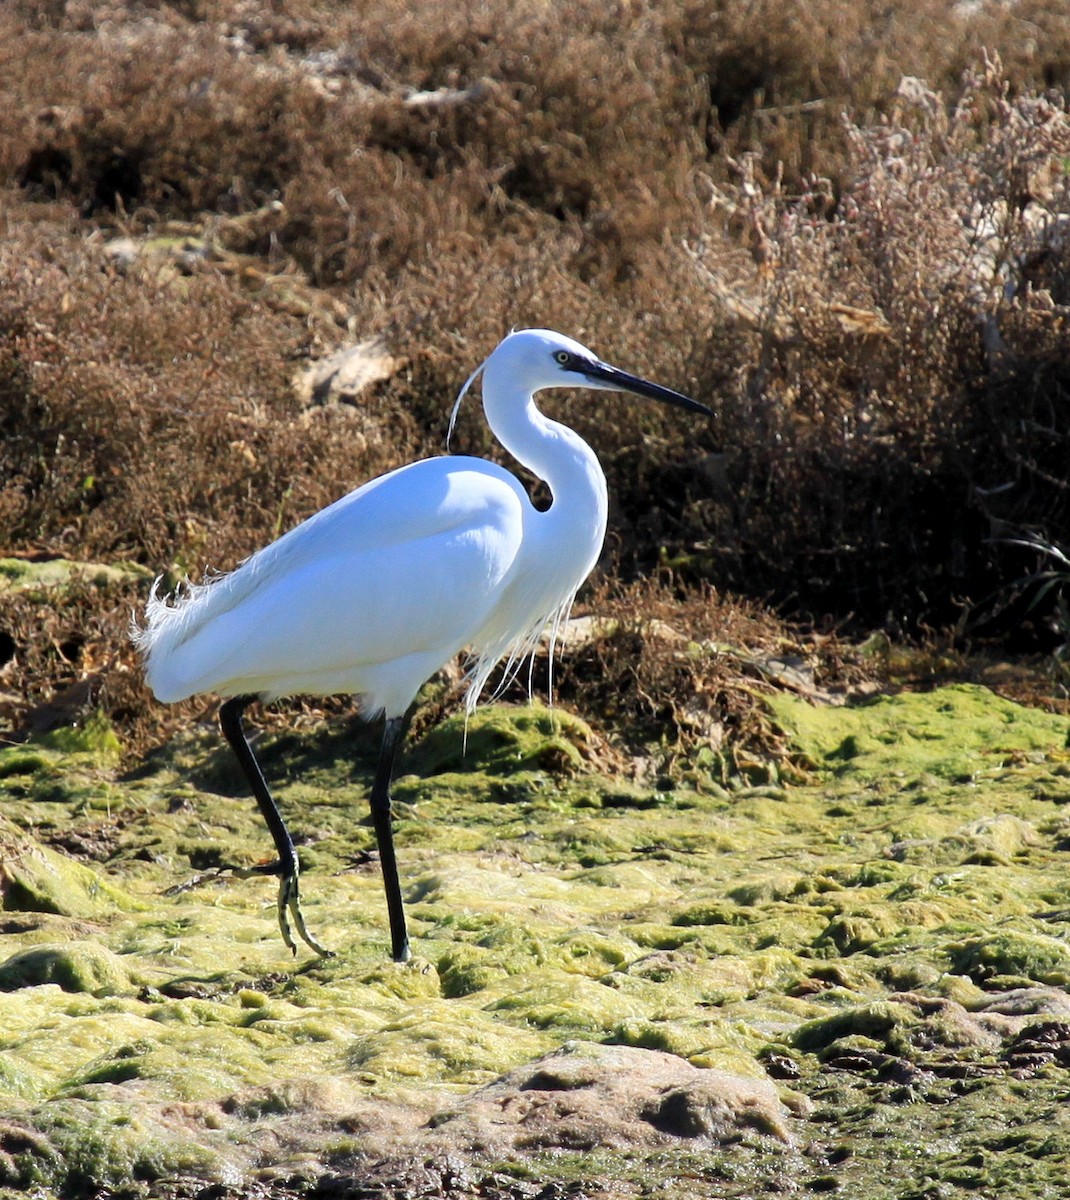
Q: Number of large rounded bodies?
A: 1